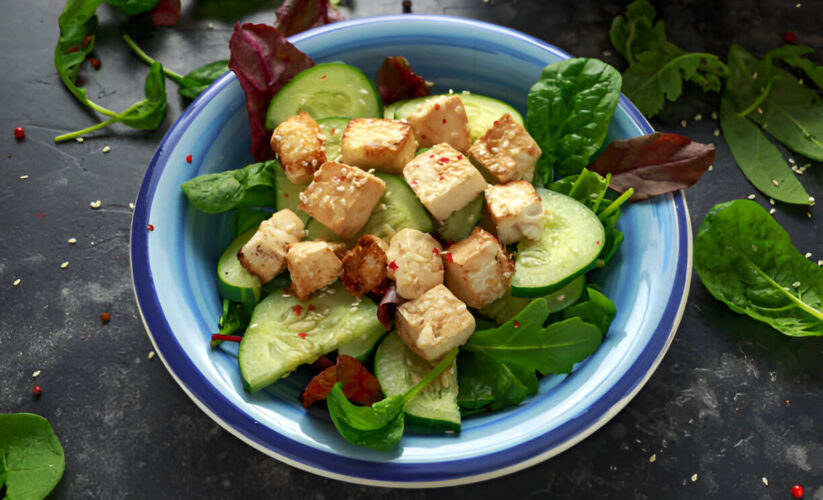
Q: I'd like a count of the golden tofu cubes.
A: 13